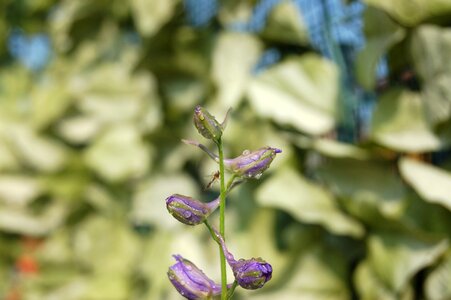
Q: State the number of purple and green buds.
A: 5